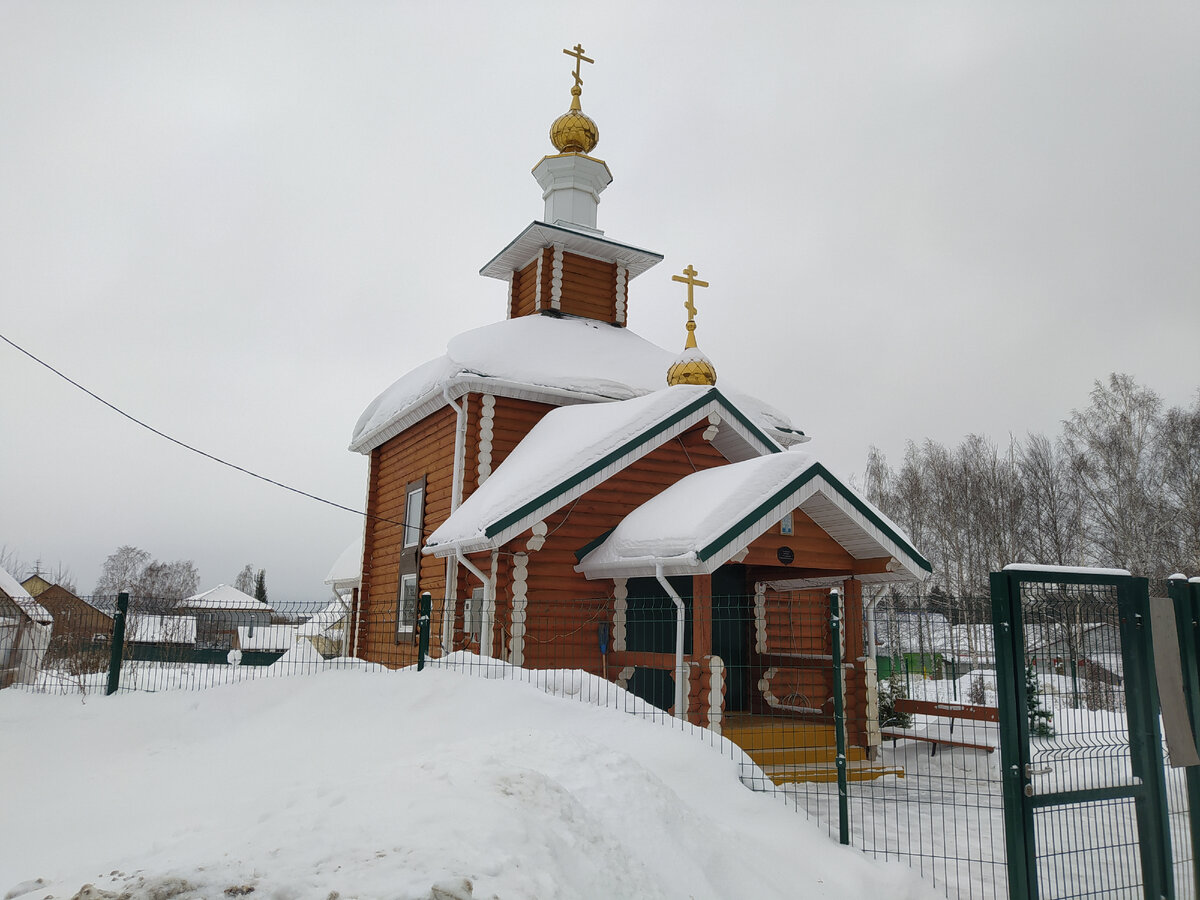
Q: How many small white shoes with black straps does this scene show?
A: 0